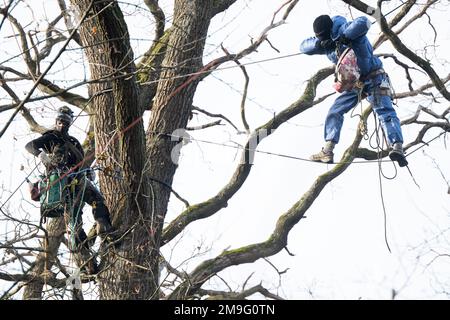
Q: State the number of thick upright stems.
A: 2